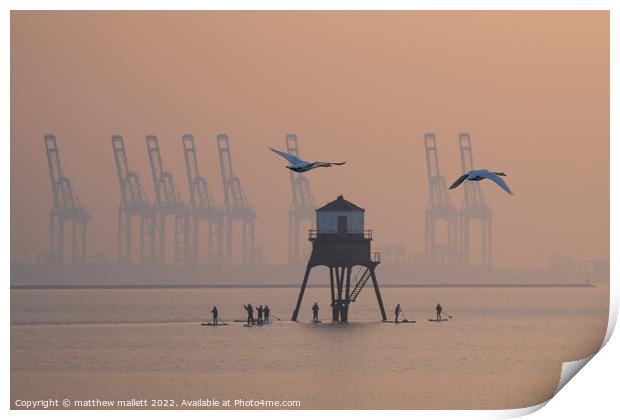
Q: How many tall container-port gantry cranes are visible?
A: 8